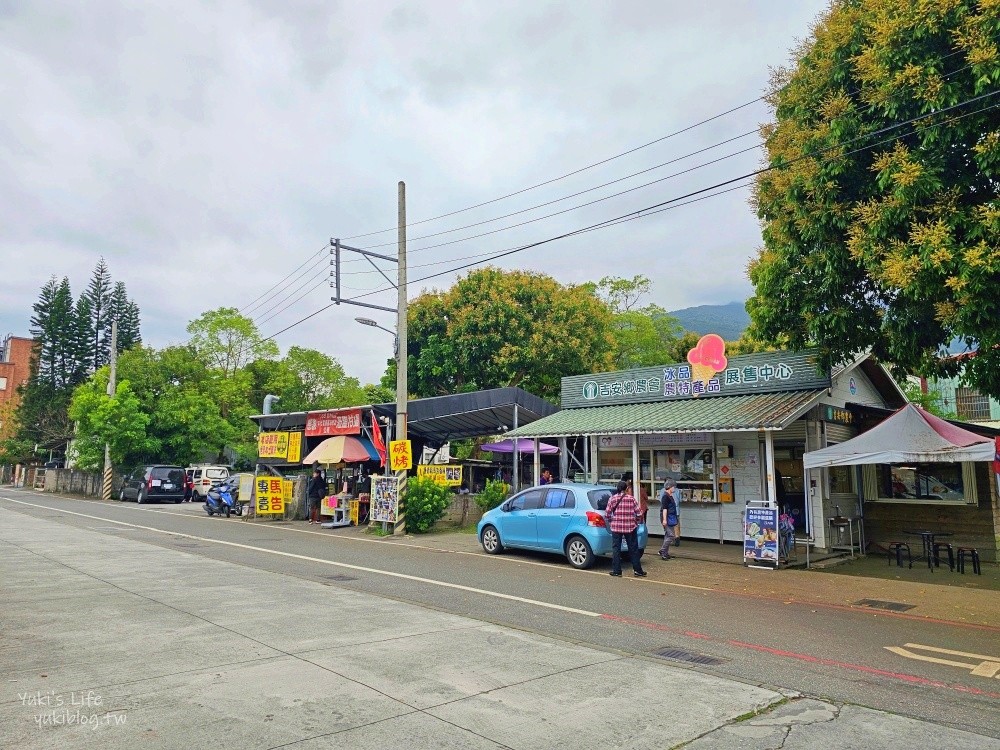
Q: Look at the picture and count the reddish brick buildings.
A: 1